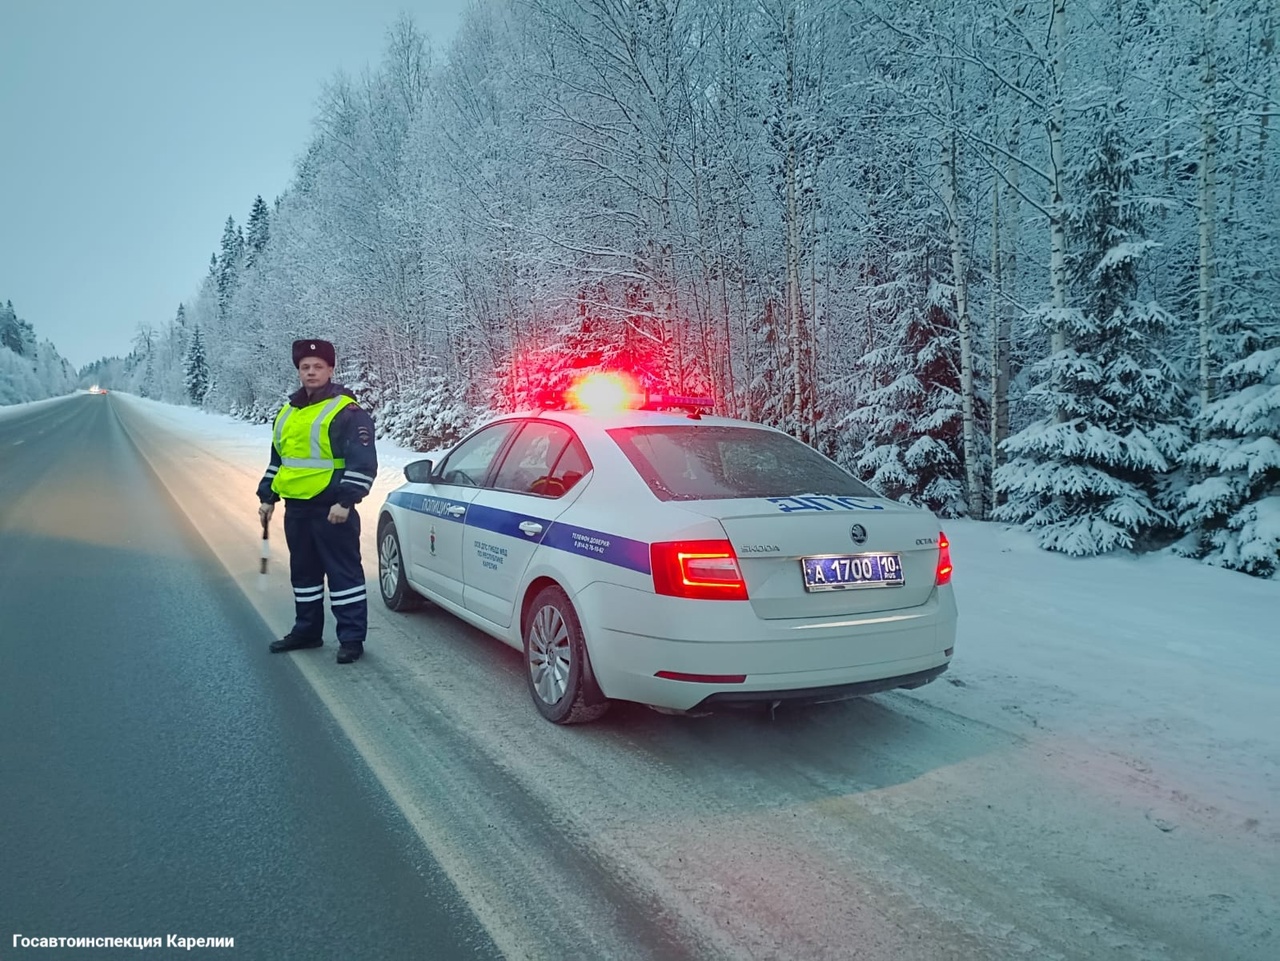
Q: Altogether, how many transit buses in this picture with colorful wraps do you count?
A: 0